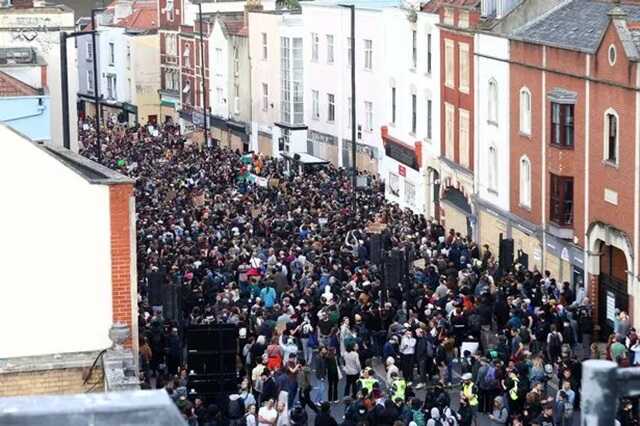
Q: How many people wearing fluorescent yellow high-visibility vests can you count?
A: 4